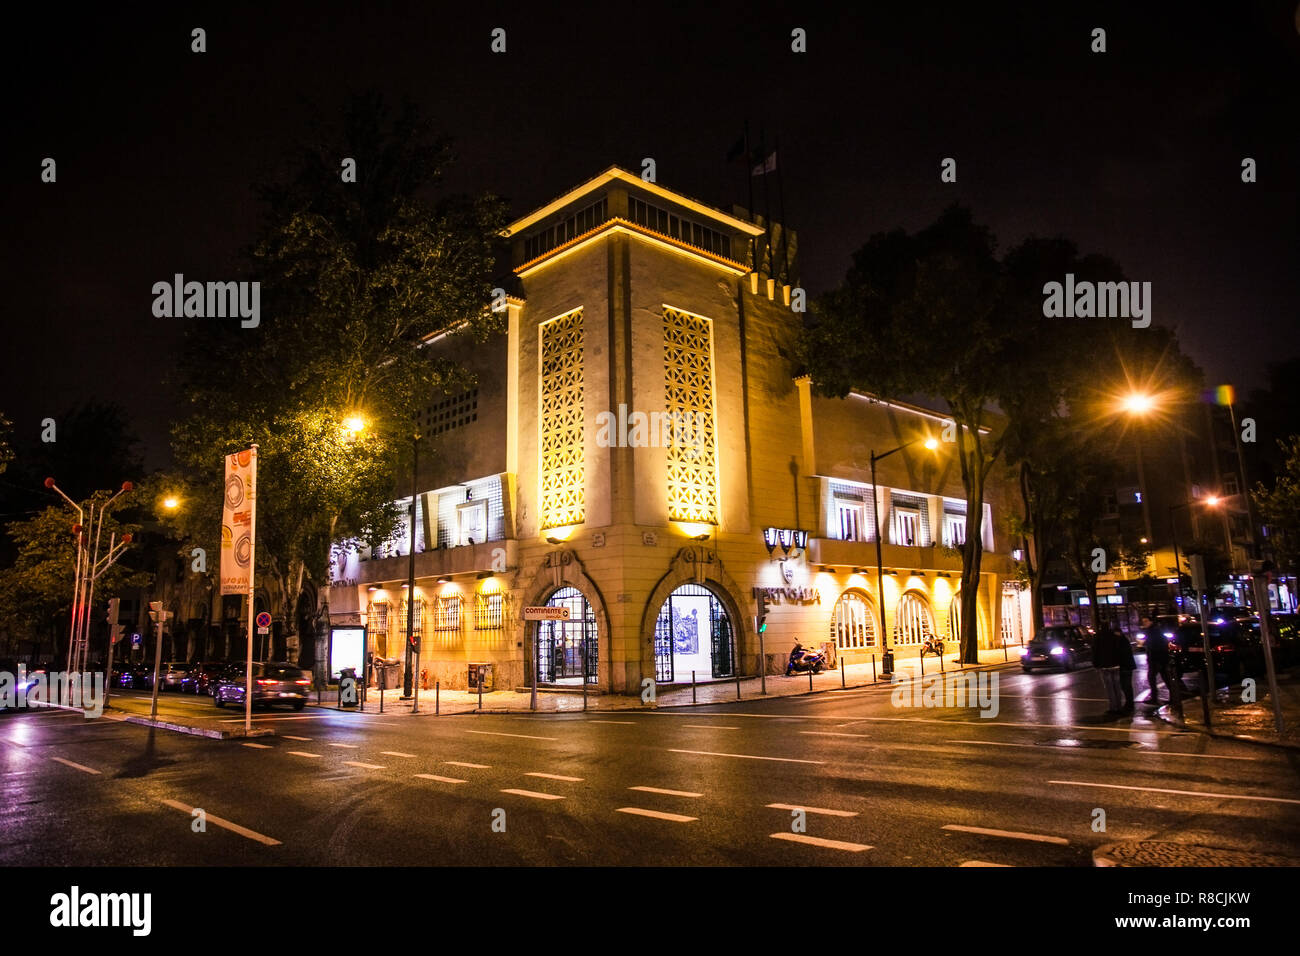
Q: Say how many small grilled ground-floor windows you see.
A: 4